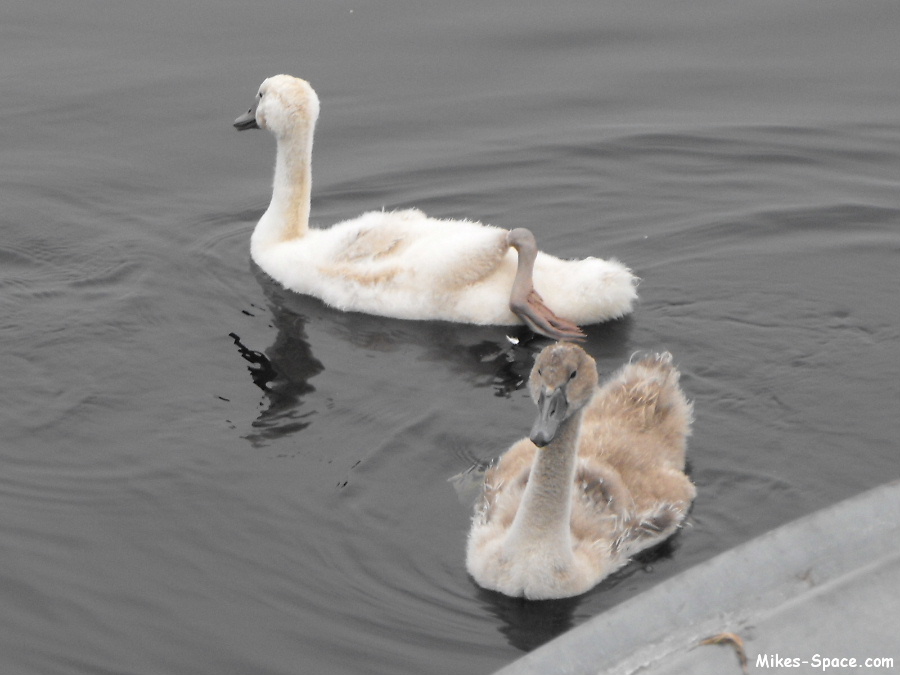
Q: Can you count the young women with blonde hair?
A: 0